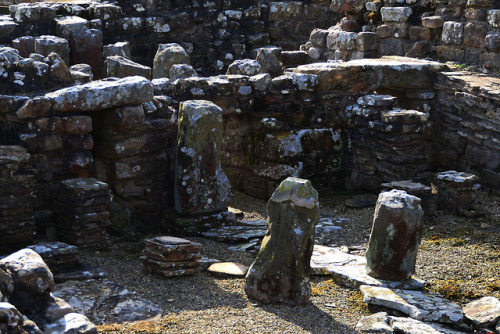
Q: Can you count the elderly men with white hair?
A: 0